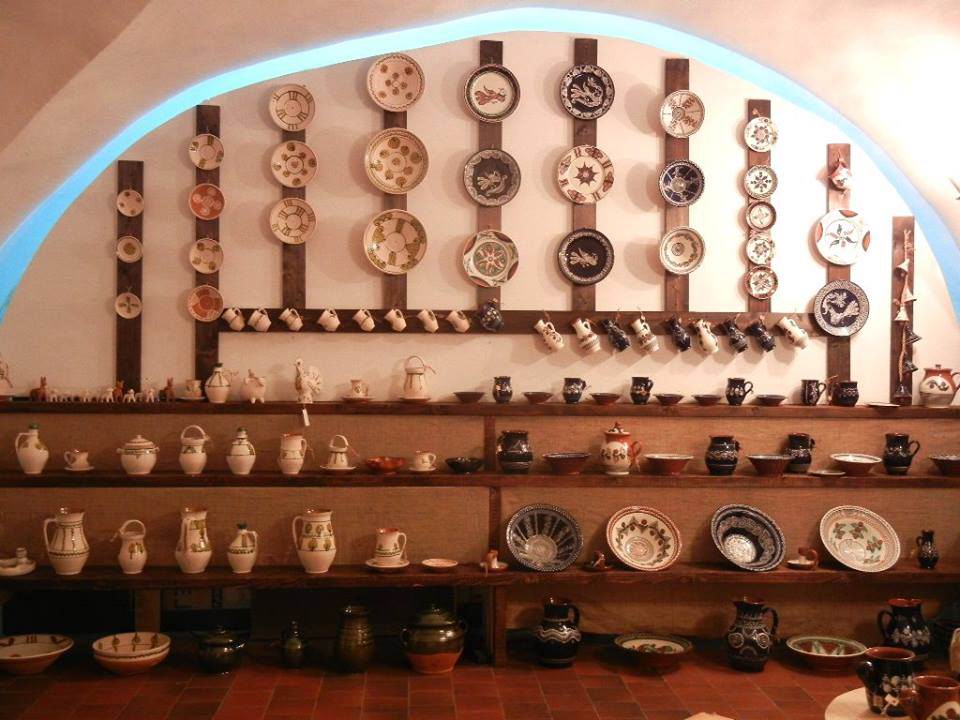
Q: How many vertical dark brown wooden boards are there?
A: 10